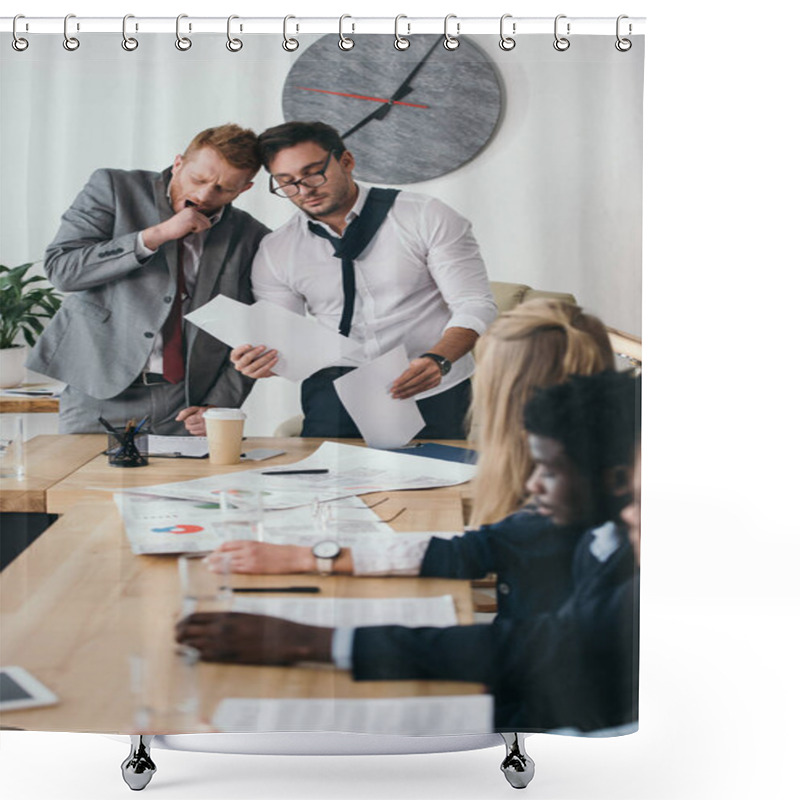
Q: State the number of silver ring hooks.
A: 12